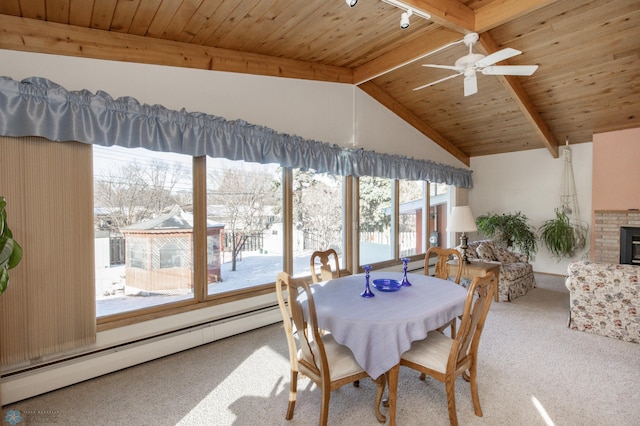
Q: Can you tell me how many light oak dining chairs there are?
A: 4